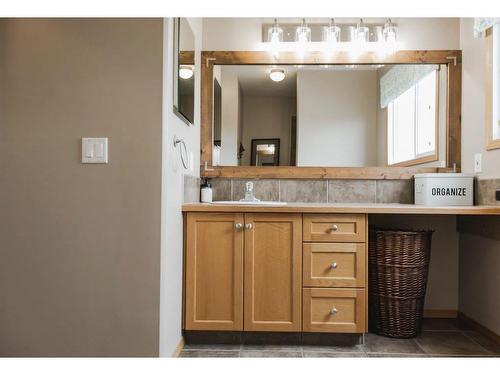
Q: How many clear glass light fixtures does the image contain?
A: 5